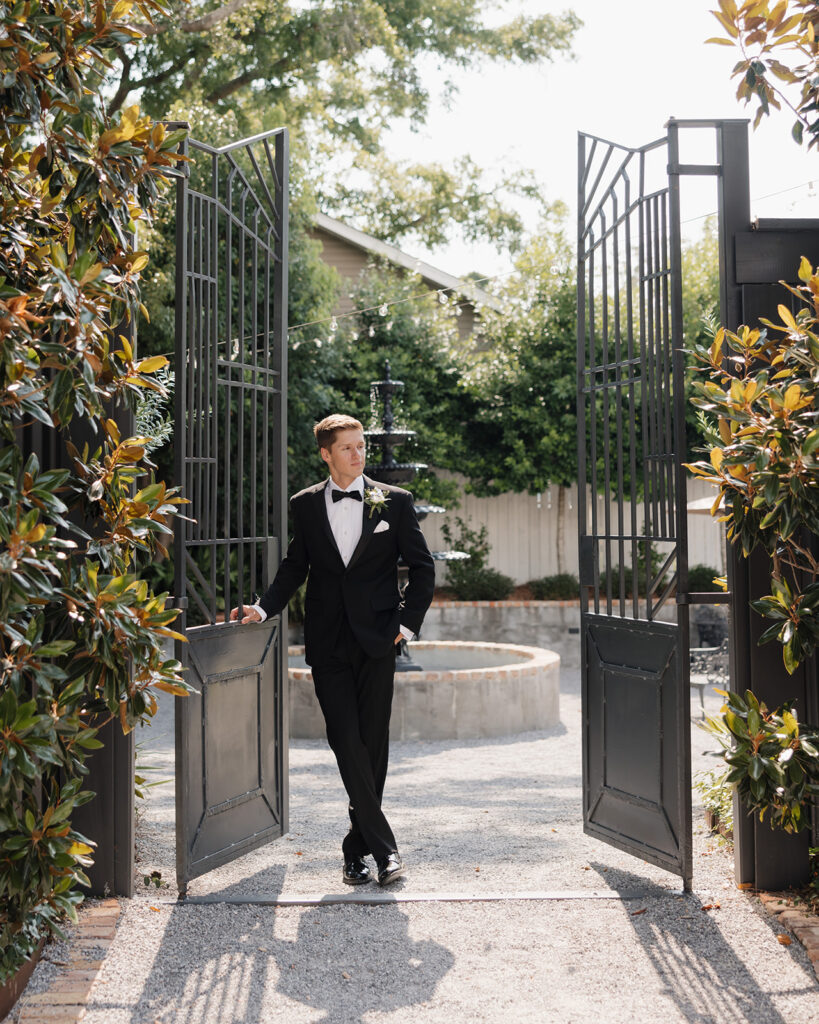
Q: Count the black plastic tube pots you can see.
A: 0